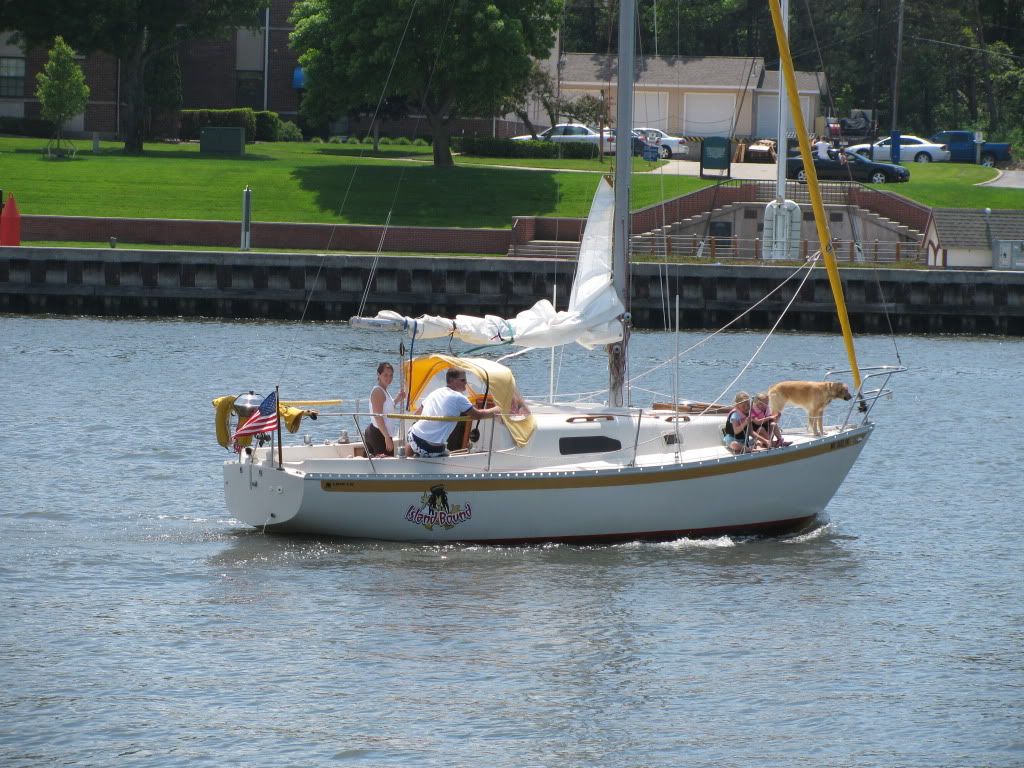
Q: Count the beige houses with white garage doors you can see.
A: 1